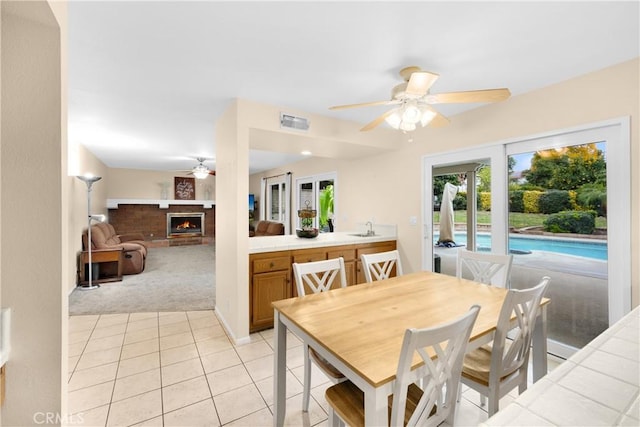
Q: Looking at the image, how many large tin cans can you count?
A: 0